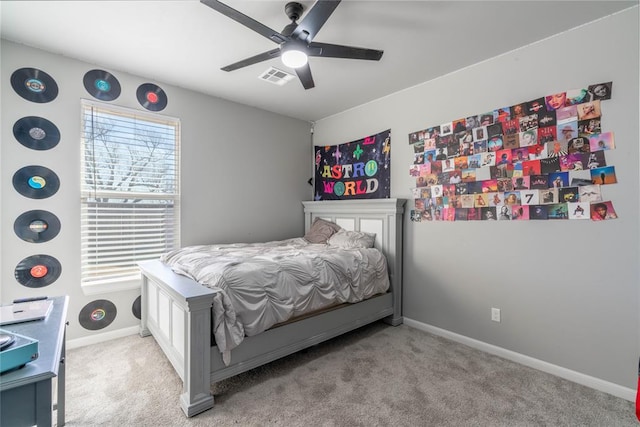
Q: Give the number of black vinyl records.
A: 9